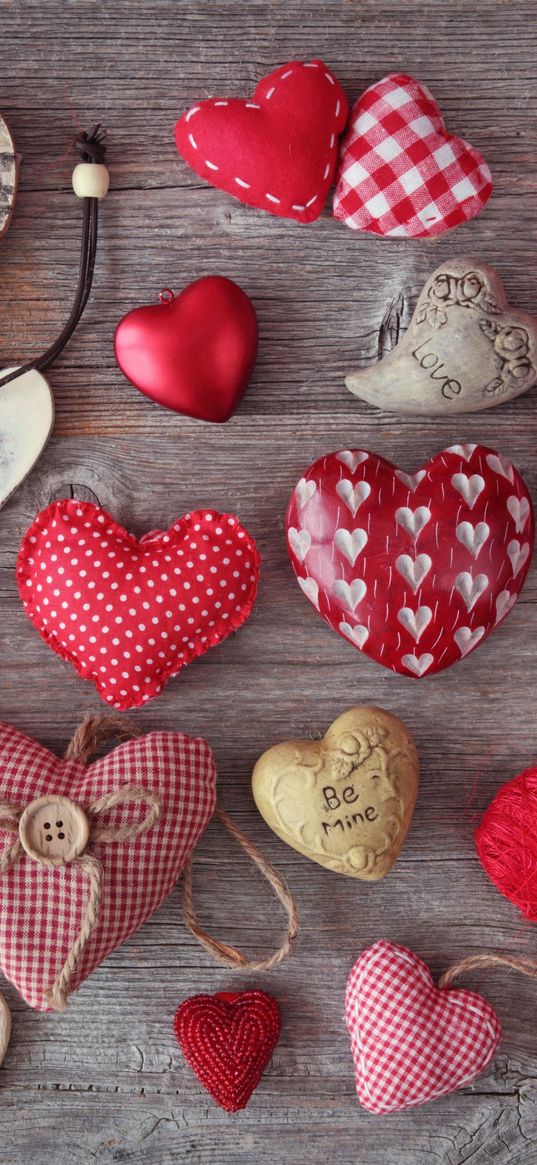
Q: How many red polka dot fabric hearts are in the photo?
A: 1